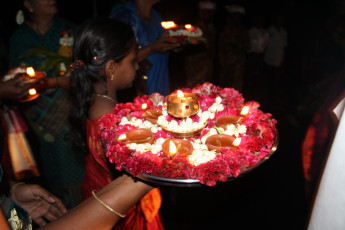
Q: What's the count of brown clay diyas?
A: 5